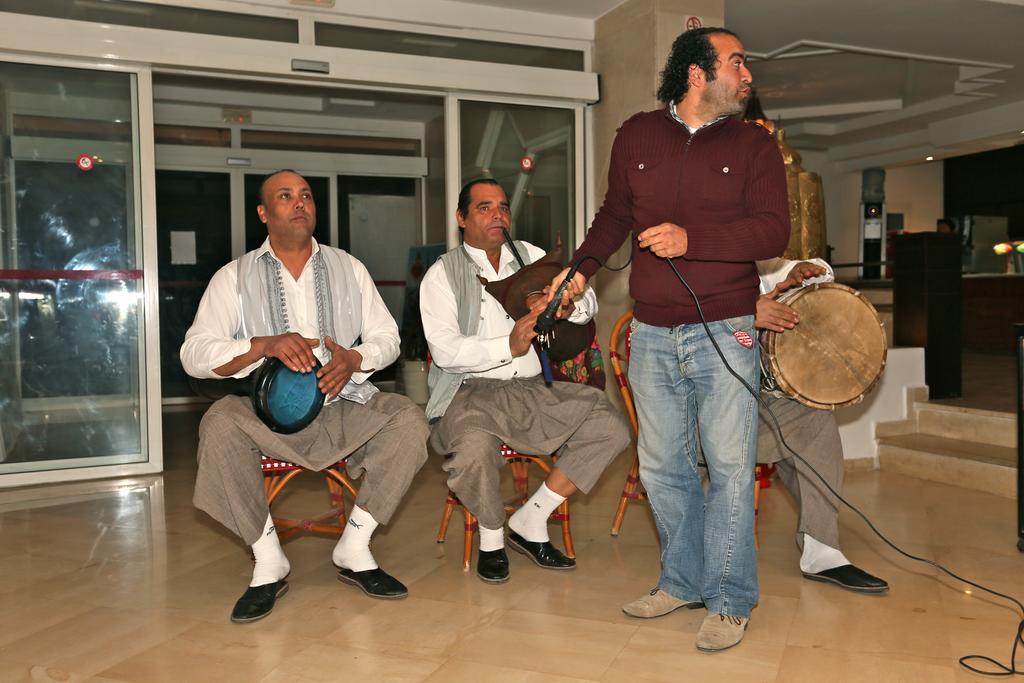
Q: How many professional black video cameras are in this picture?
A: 0